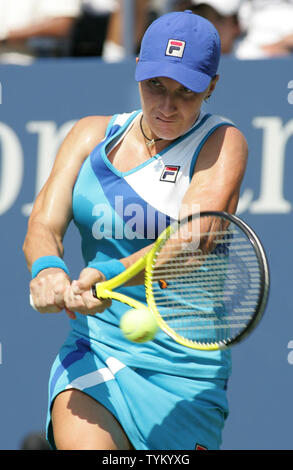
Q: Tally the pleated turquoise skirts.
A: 1